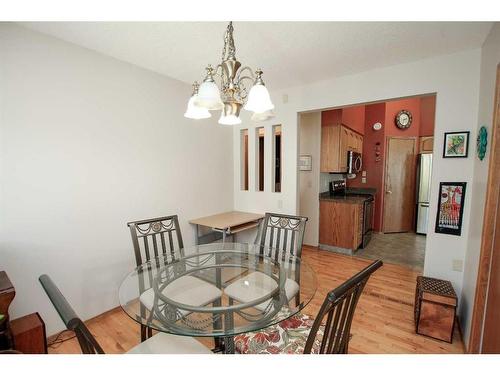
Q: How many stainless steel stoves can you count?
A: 1